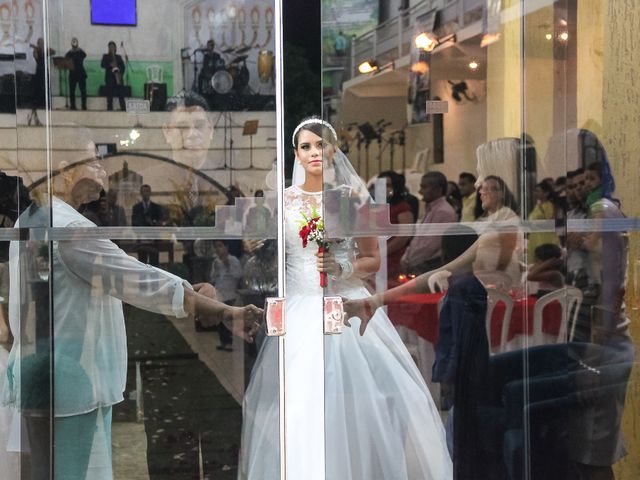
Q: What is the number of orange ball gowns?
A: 0